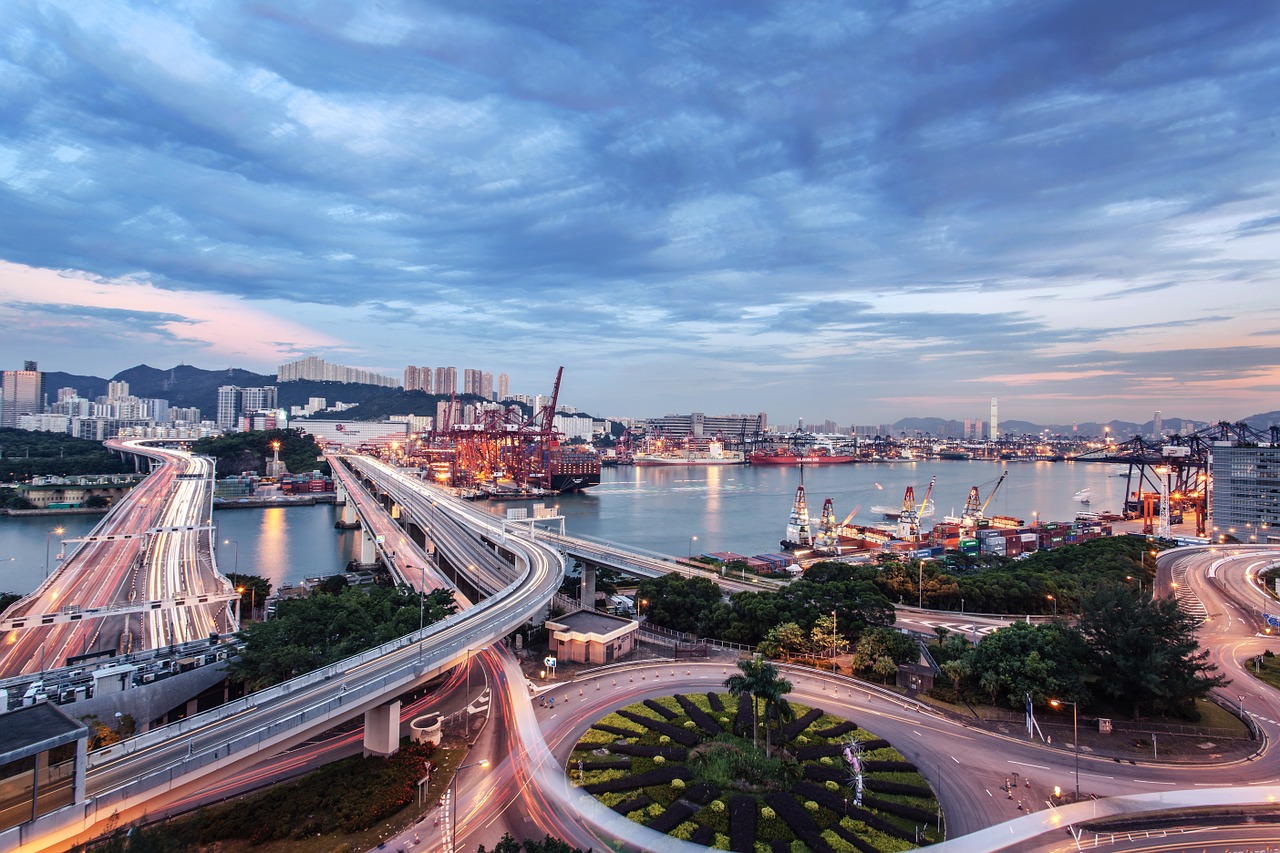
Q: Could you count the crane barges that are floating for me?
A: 4